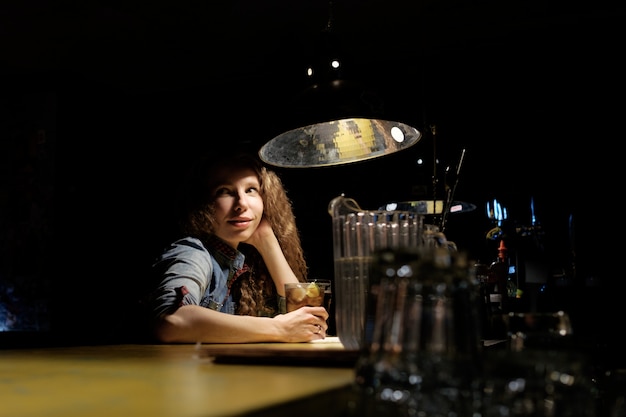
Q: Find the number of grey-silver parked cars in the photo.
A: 0